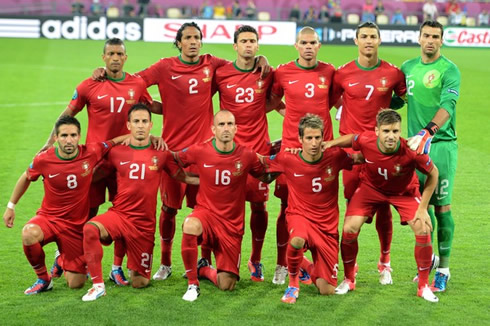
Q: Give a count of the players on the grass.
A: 11